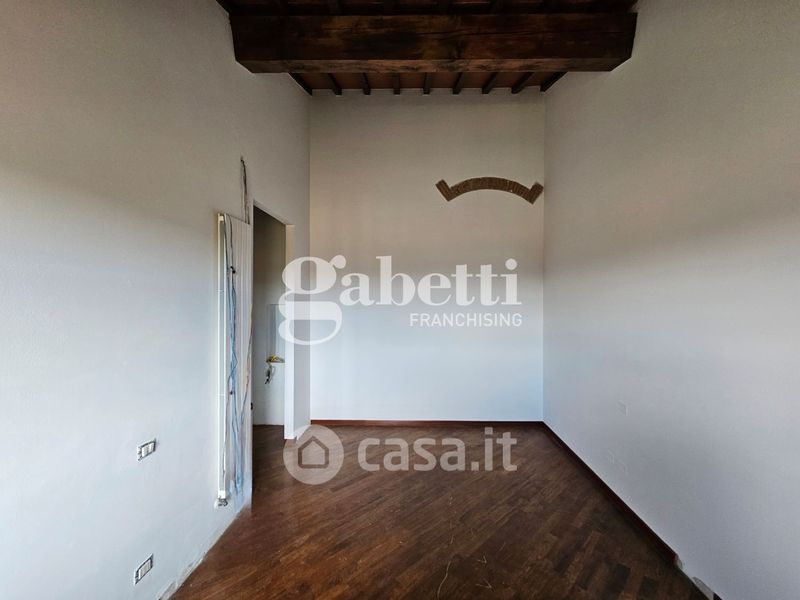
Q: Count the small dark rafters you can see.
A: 9